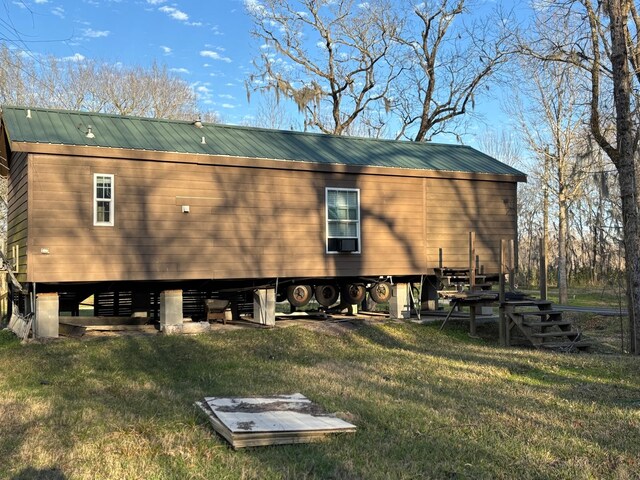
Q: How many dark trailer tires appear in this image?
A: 4